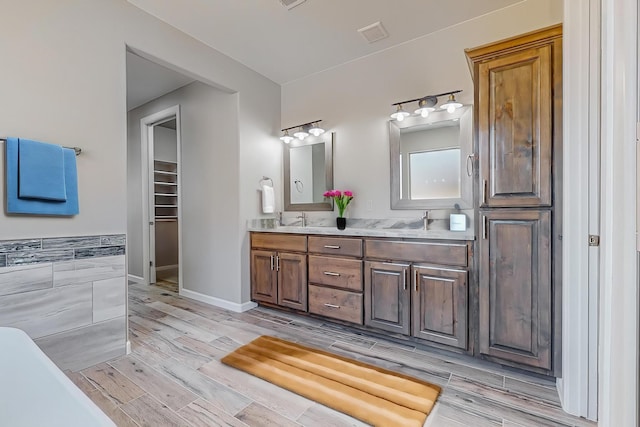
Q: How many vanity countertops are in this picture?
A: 1